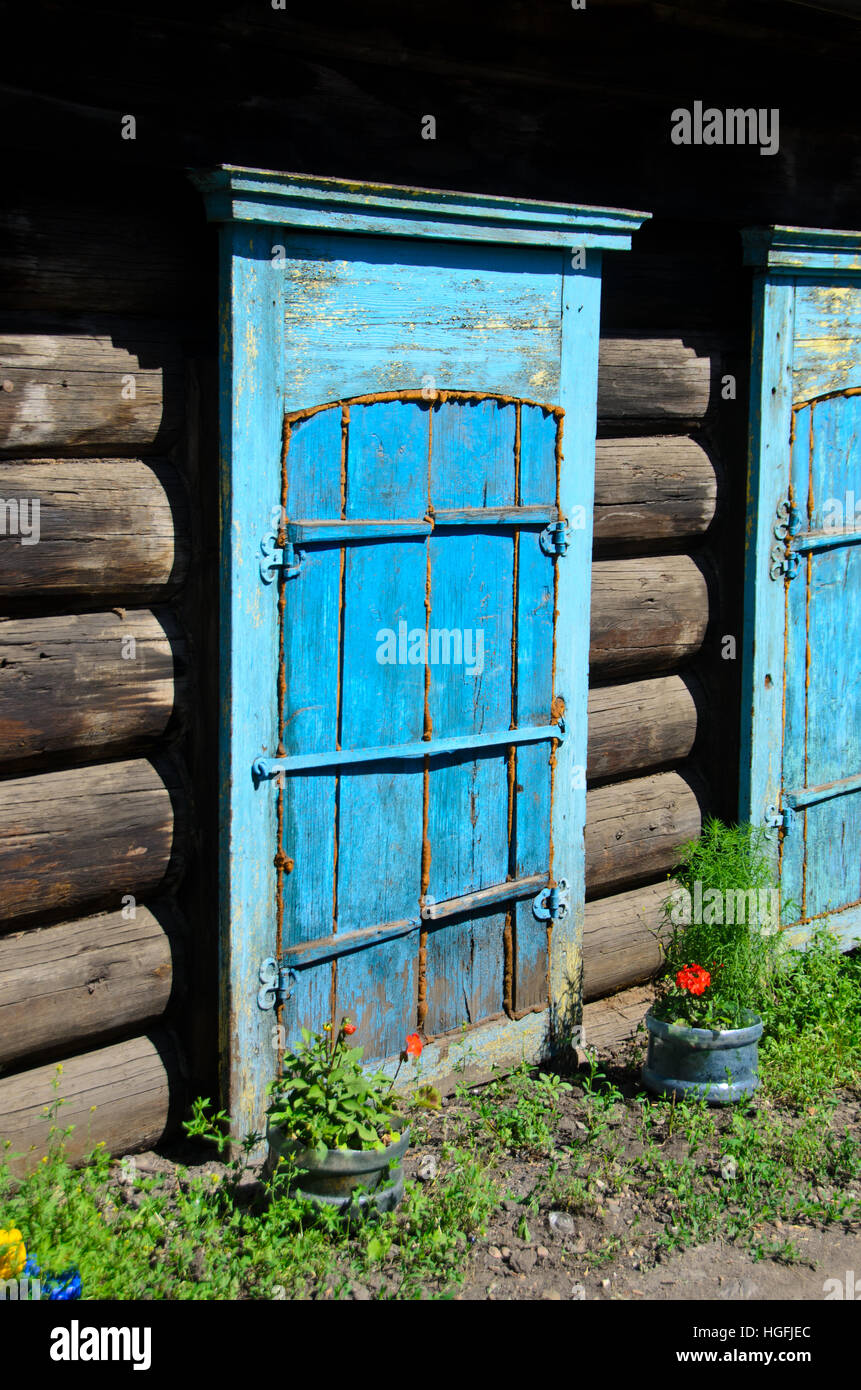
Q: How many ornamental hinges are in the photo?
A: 7